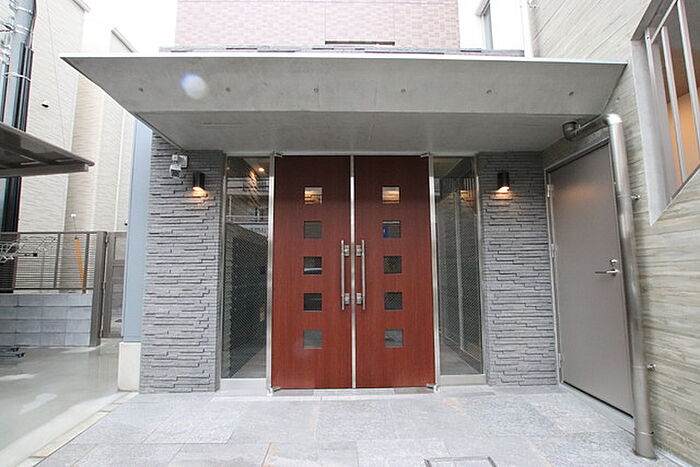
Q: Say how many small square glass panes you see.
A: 10